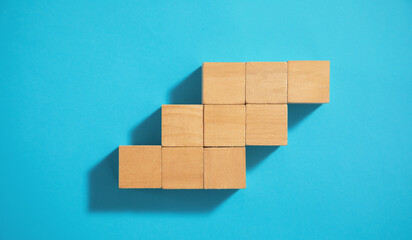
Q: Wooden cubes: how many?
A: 9